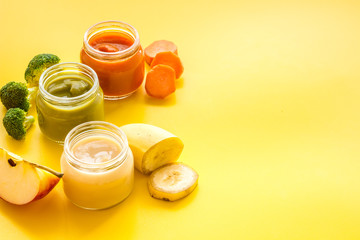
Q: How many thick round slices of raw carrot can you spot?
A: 3